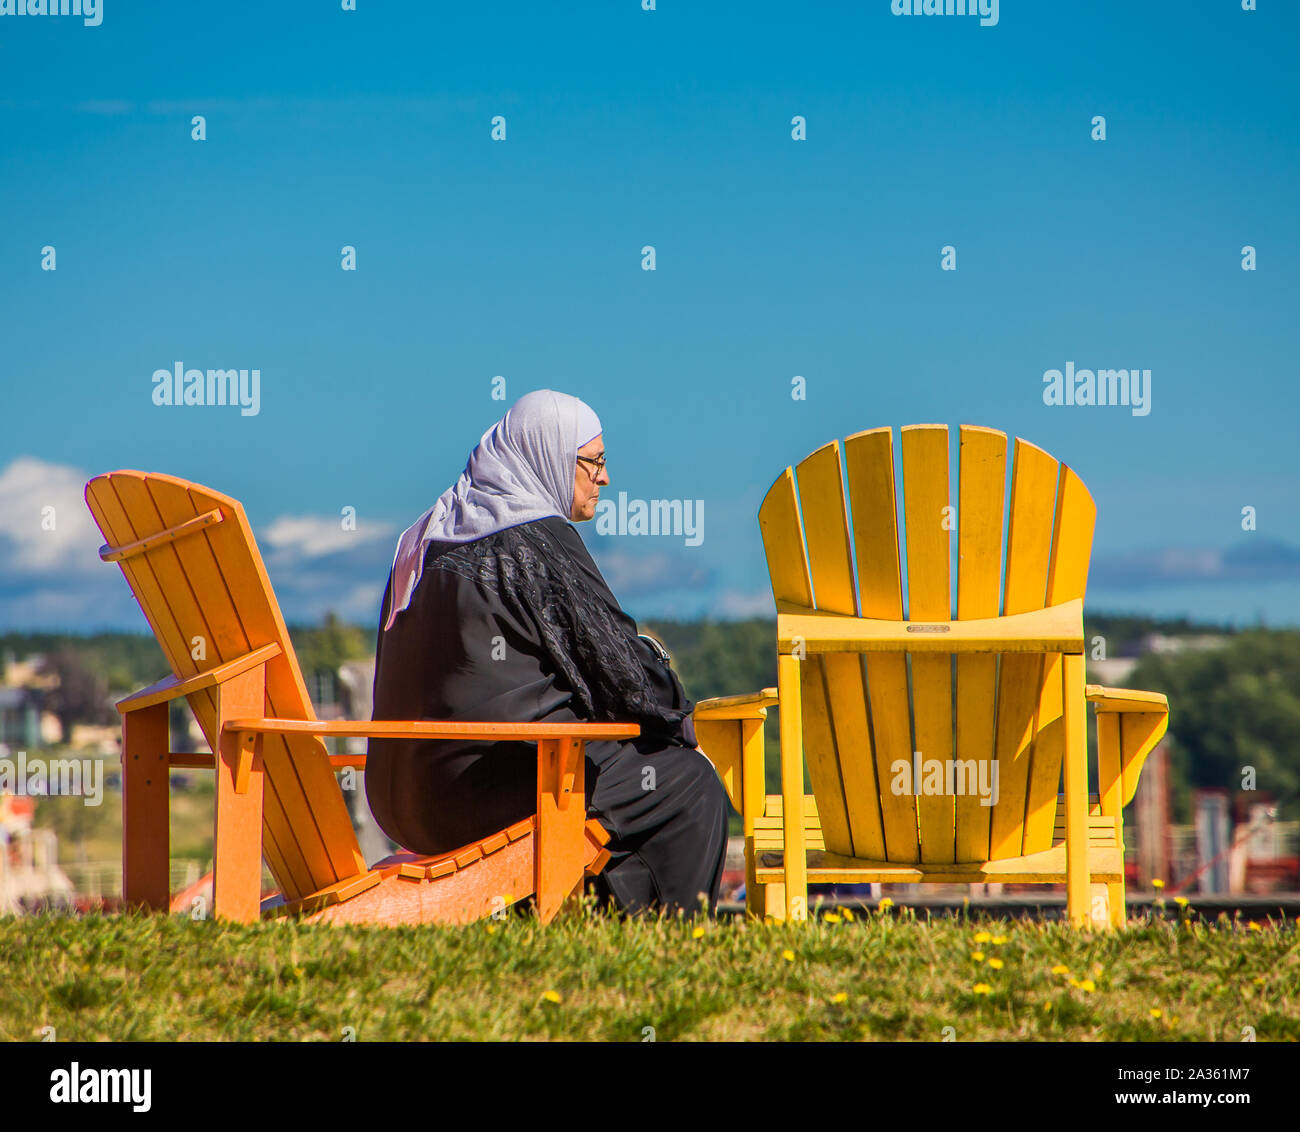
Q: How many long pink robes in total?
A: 0